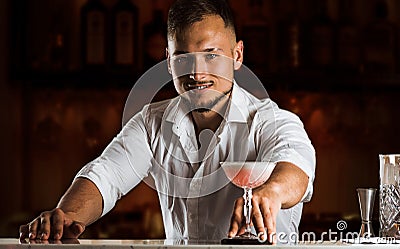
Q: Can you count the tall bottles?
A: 2